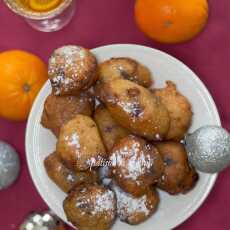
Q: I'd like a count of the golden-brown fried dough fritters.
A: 12